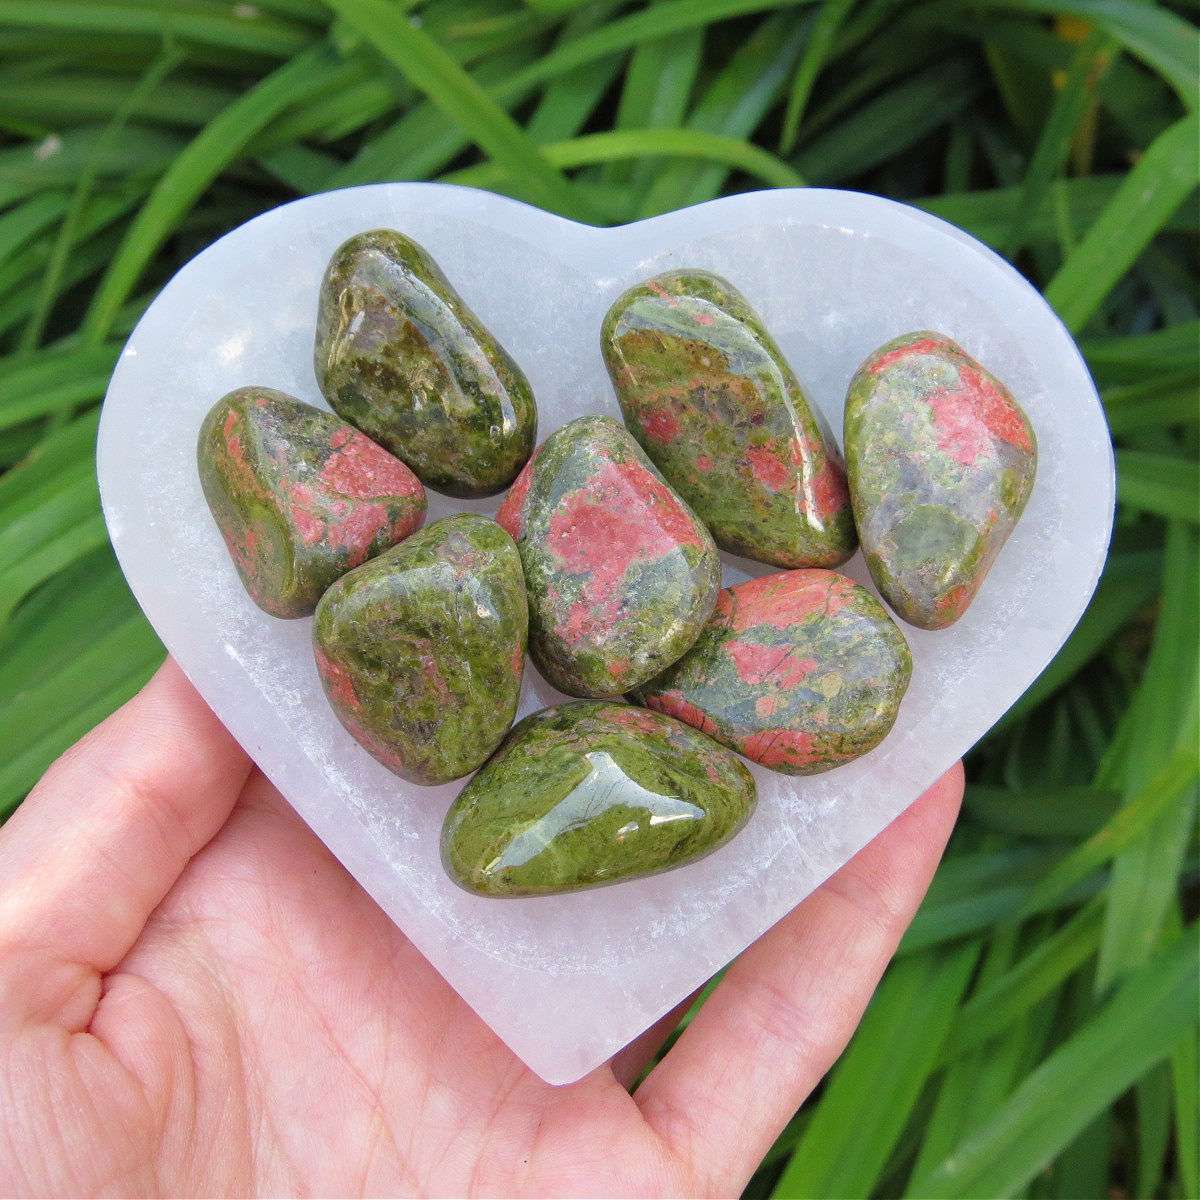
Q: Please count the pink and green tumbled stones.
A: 8